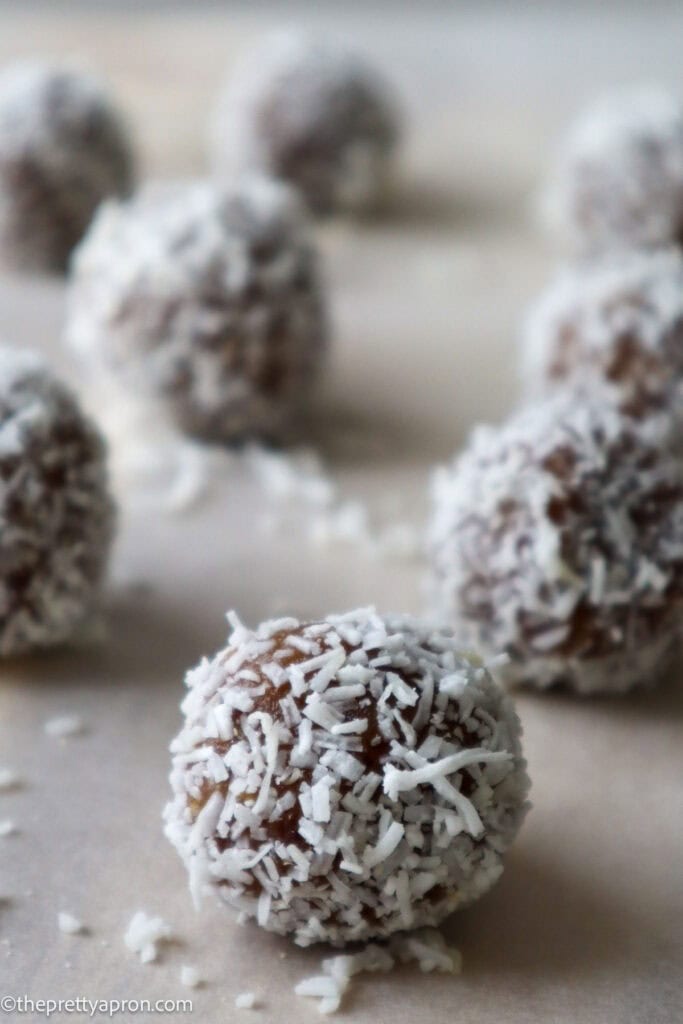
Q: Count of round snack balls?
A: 8